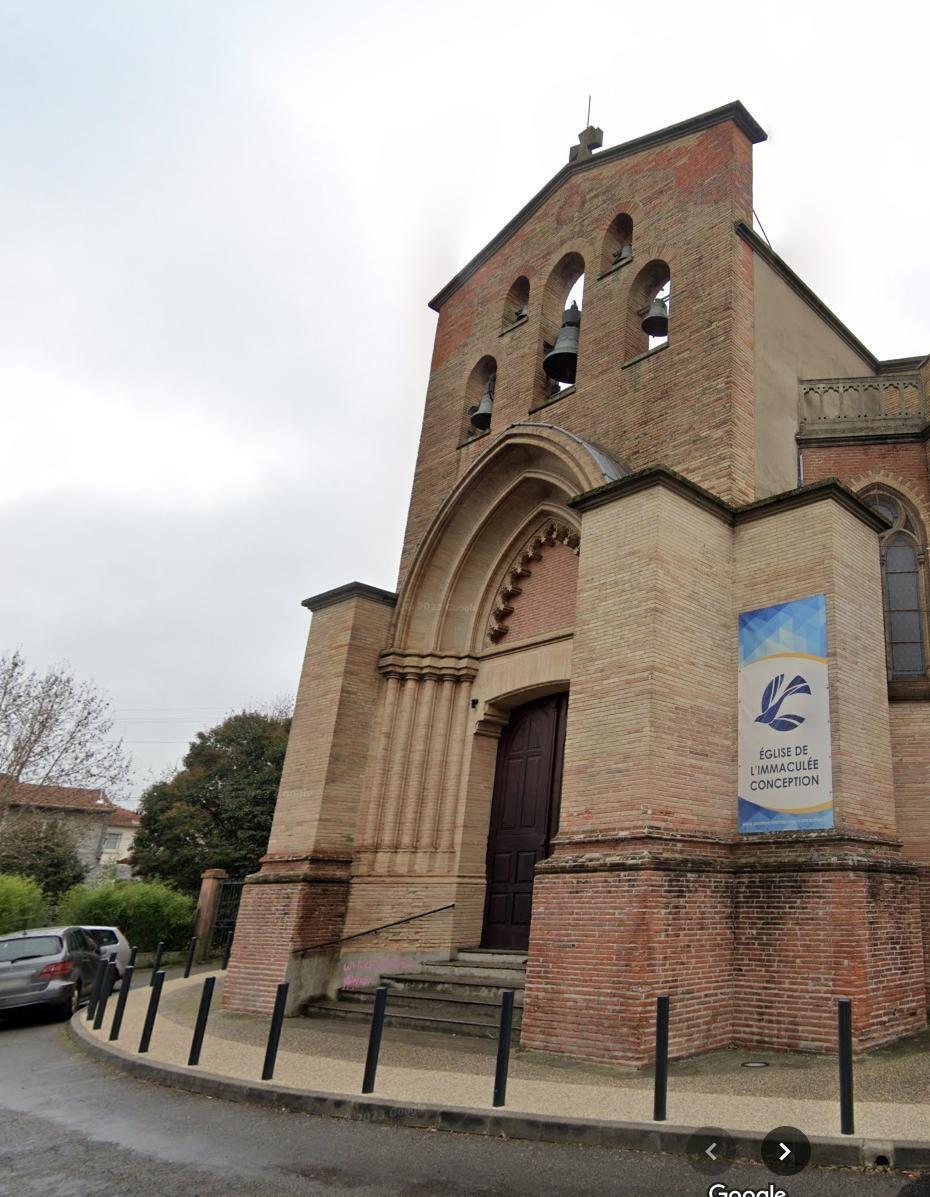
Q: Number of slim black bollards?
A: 15